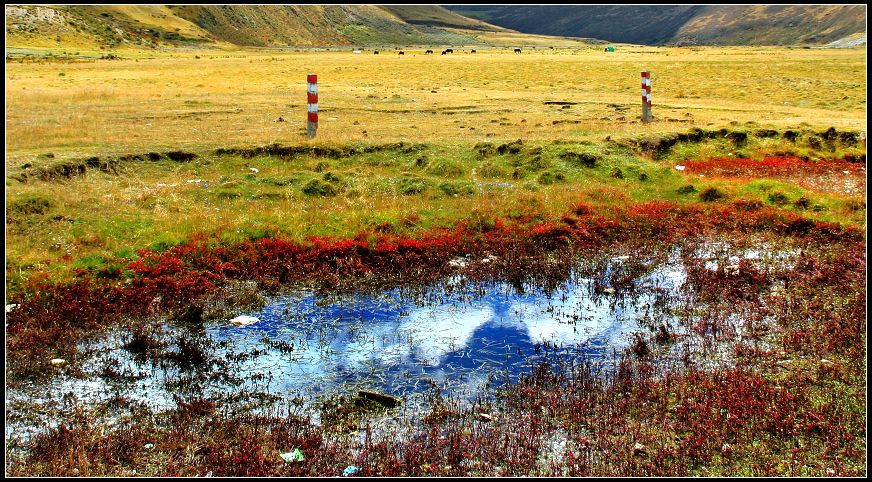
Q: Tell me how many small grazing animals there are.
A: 7